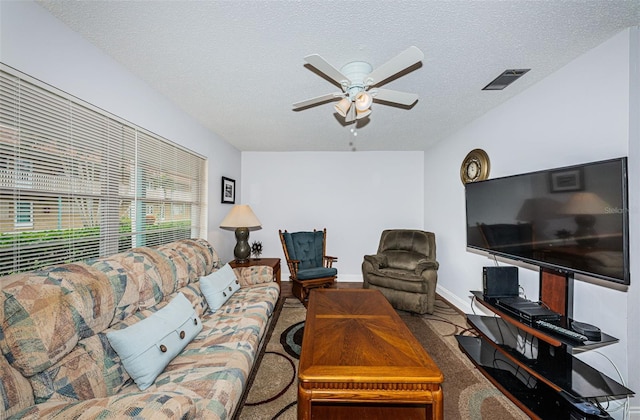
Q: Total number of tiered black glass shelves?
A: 3